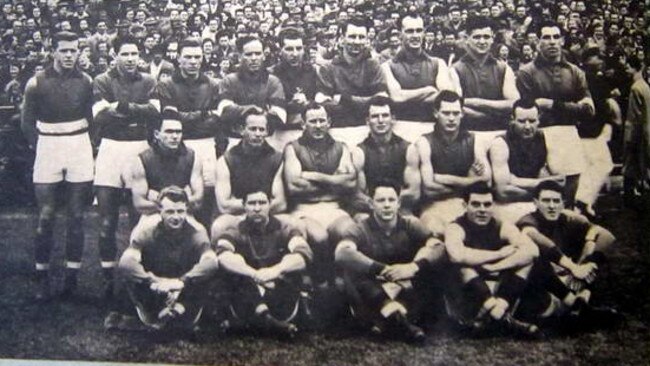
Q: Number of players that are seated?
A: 11